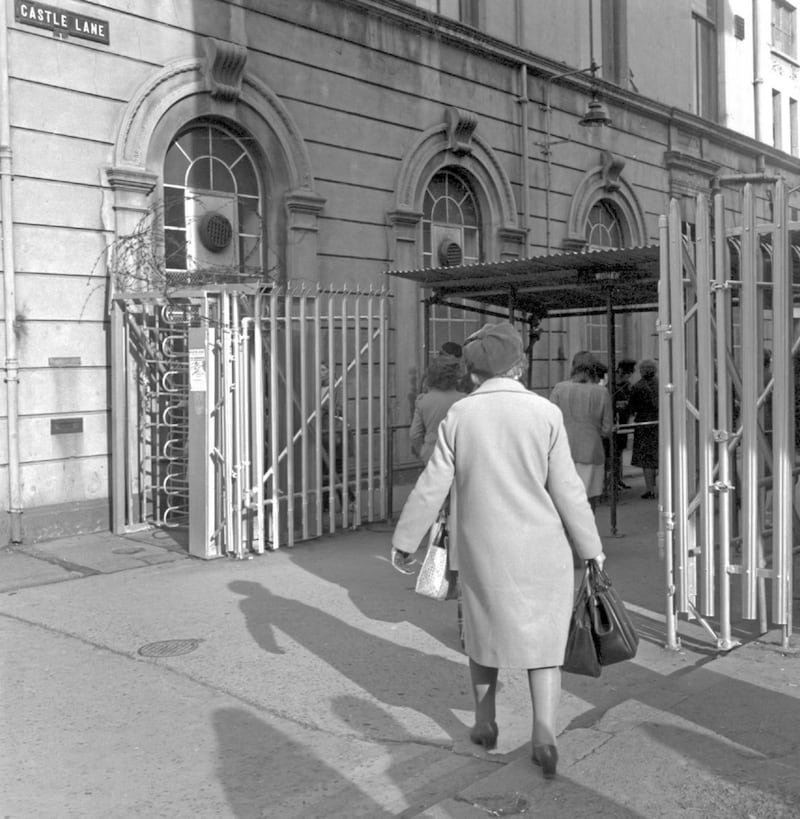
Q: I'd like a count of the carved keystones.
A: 3